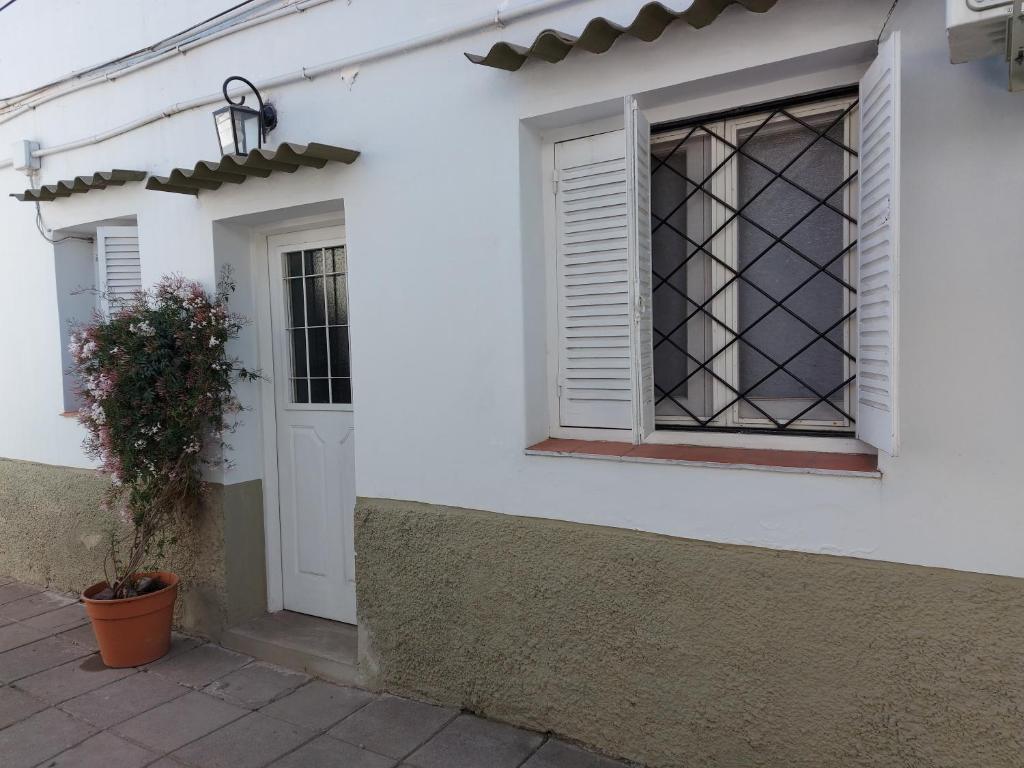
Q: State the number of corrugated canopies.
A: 3